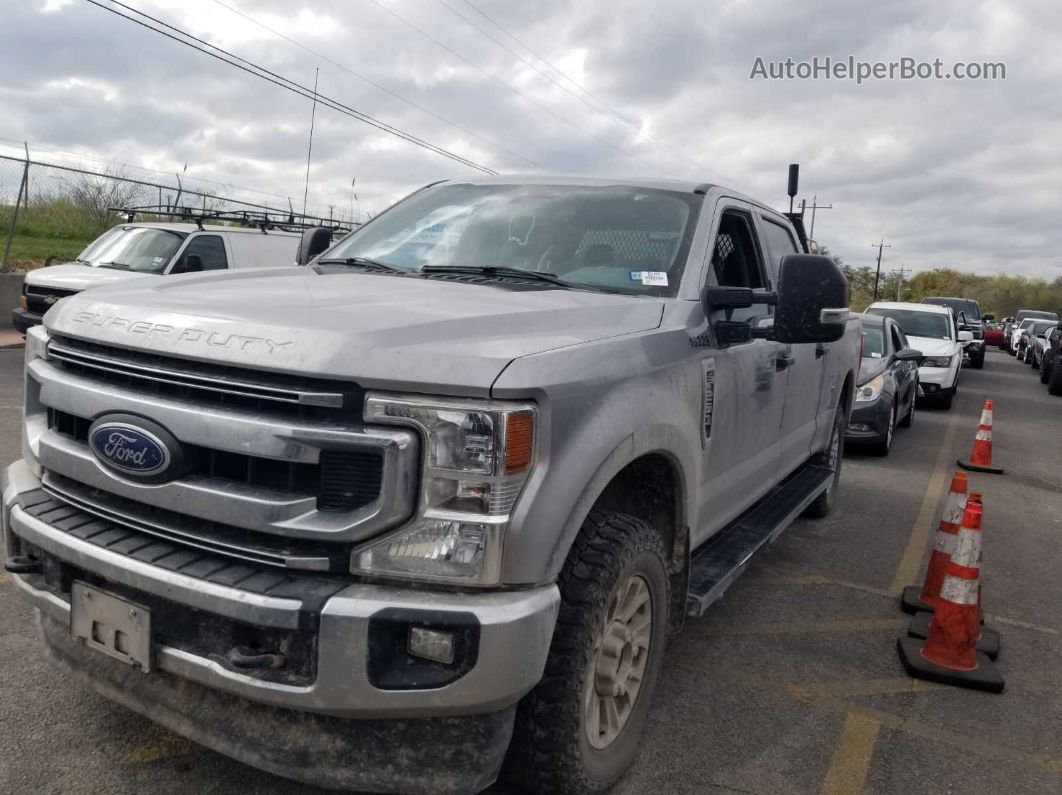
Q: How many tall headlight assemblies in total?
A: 1